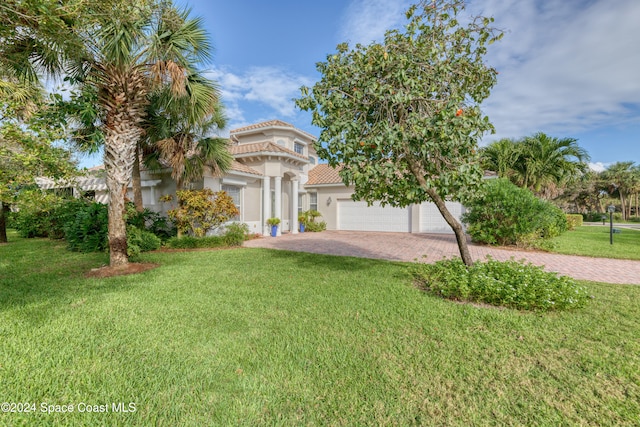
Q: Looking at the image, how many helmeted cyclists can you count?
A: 0